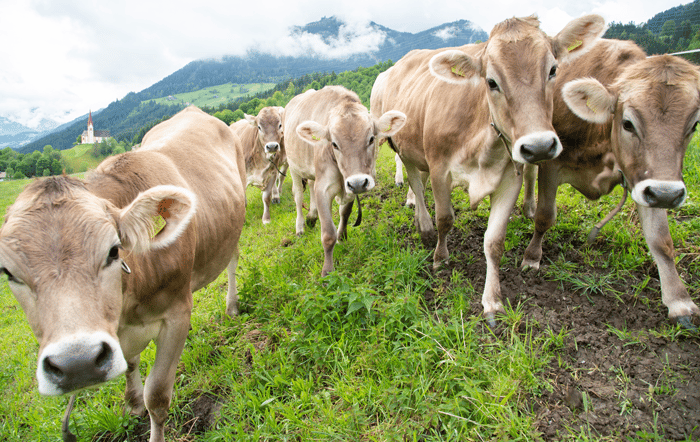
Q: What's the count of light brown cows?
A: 5